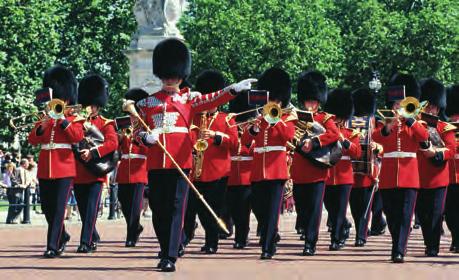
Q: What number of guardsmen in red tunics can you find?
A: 13